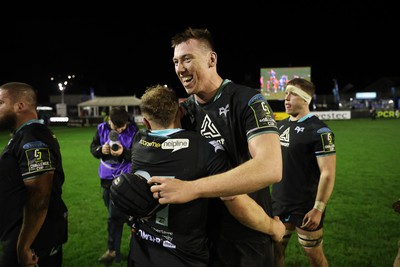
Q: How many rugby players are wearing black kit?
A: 4